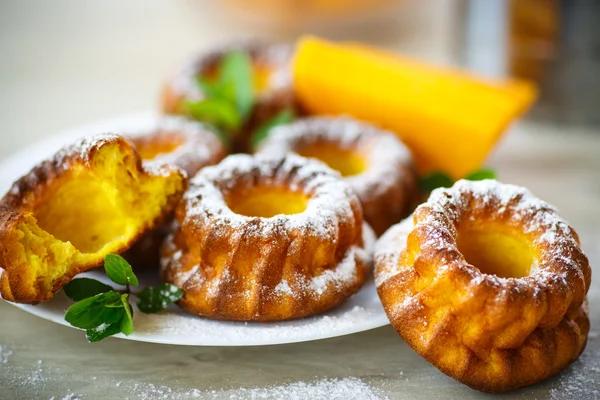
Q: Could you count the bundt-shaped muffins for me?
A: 6